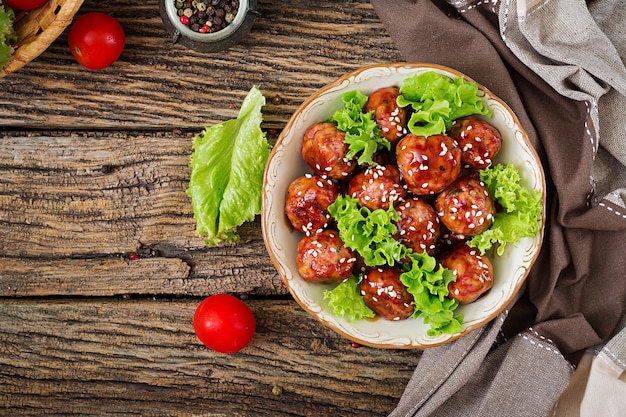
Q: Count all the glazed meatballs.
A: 11